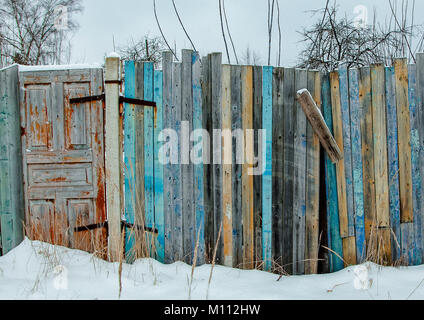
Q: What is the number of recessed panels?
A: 5